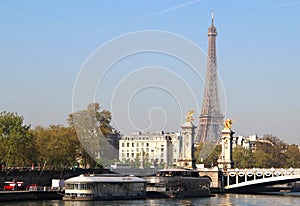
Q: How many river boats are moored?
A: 2